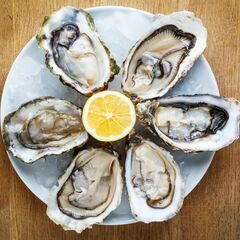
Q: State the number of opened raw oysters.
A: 6